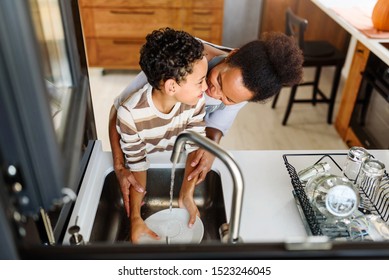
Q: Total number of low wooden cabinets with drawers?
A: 1